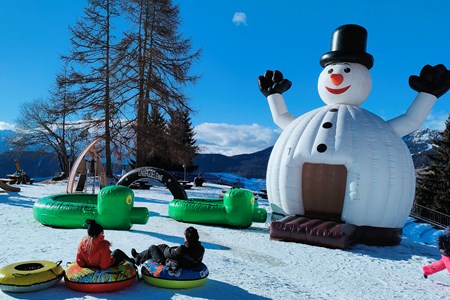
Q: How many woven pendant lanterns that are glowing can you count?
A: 0